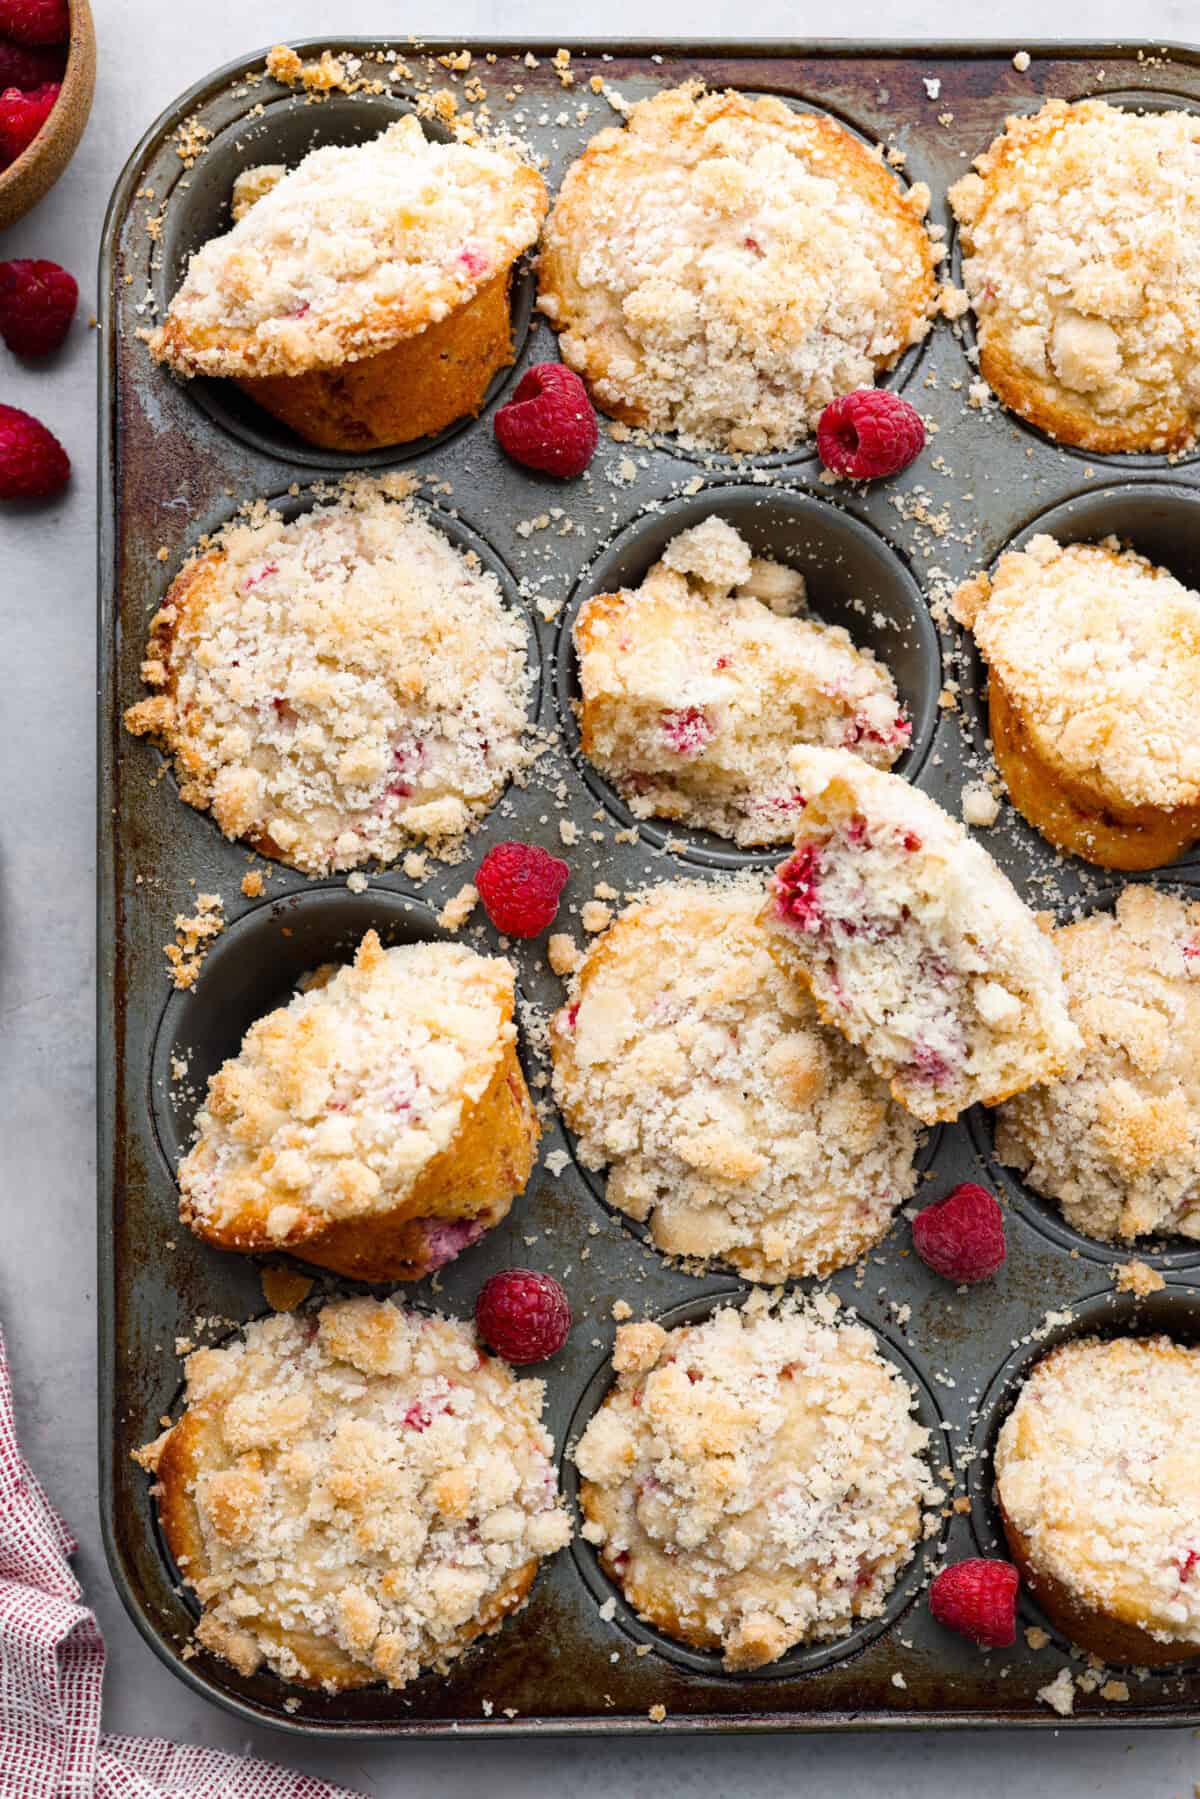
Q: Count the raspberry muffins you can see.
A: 12